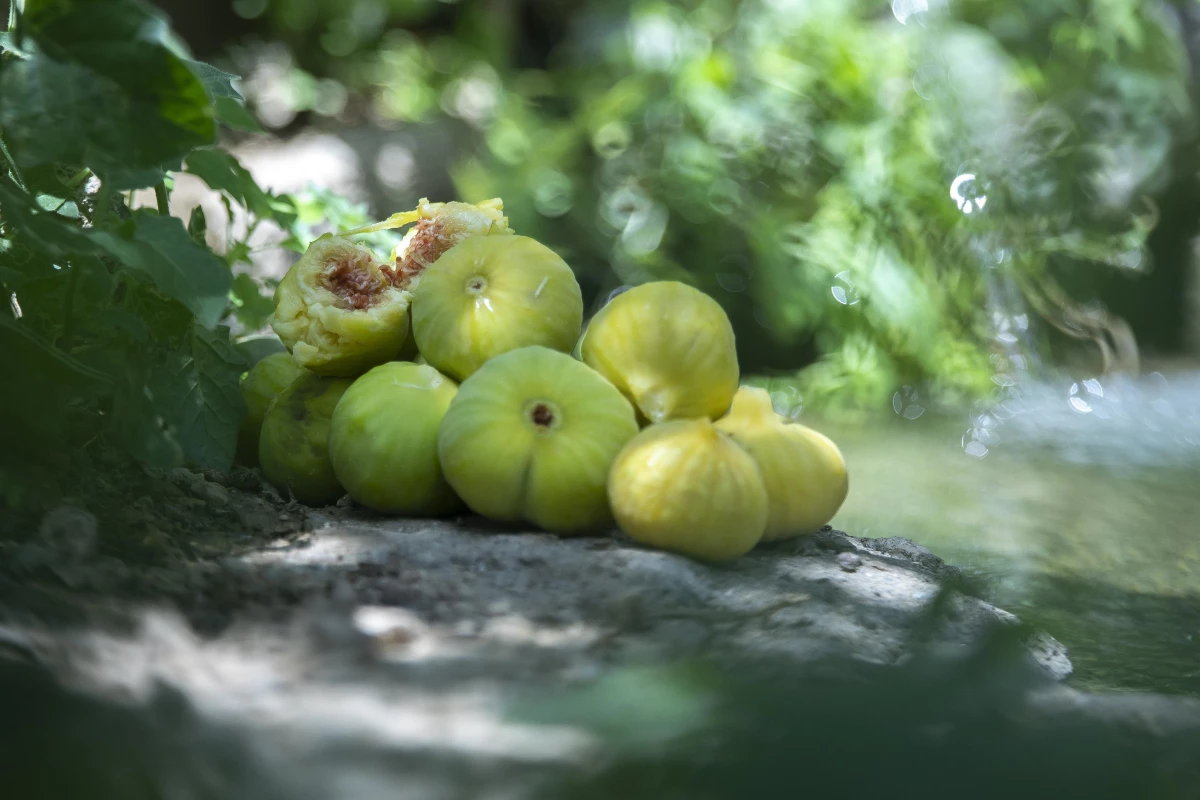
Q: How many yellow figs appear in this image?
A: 3